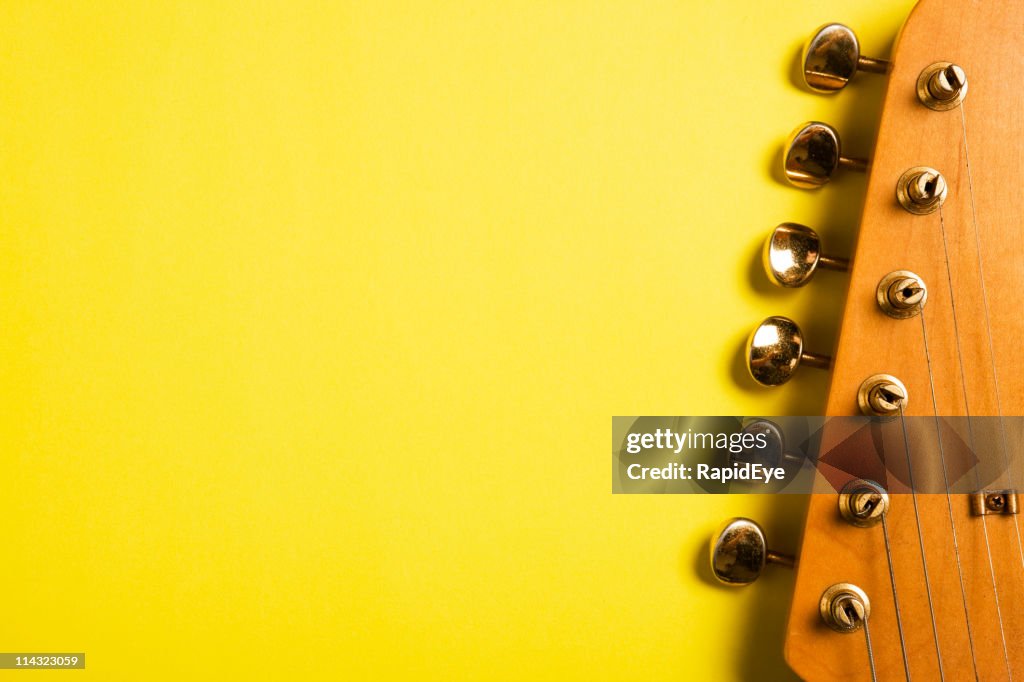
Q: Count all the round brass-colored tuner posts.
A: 6